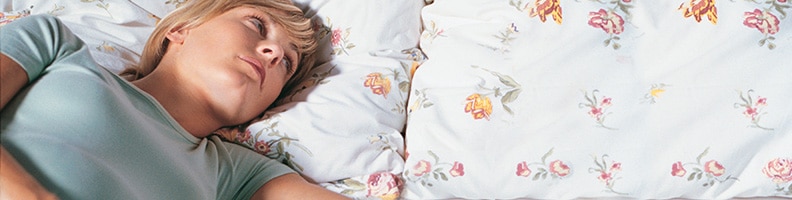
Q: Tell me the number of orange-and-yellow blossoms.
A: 4